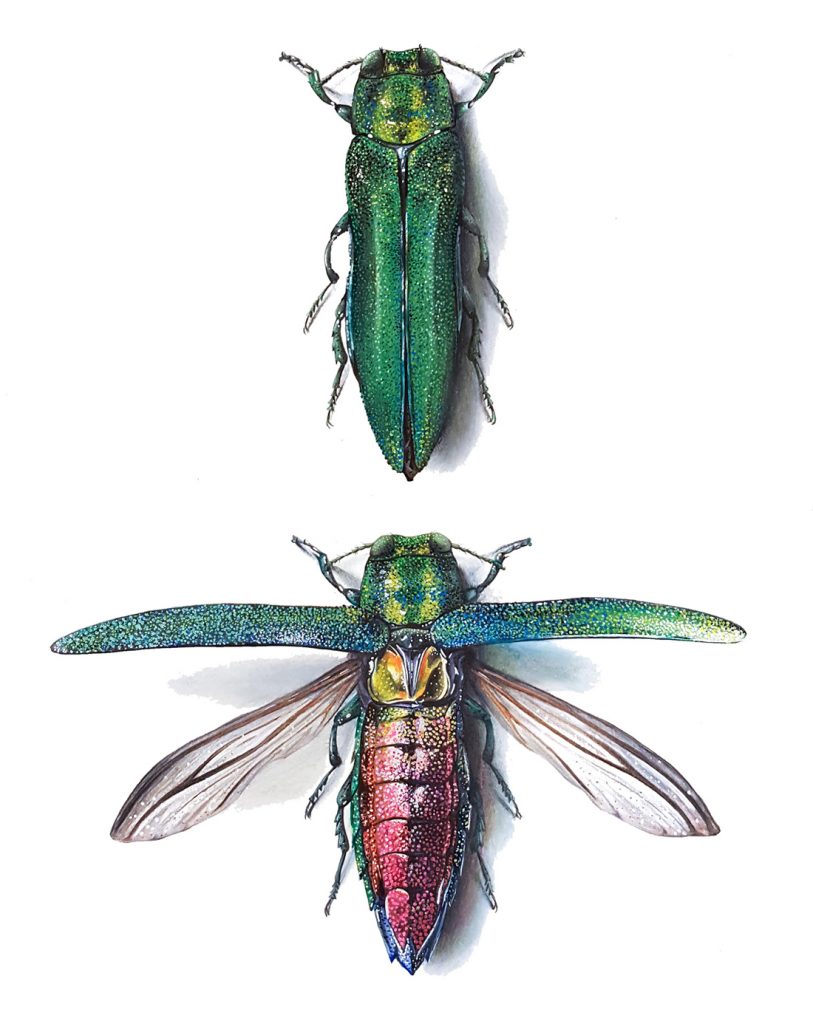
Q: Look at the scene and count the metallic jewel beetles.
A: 2